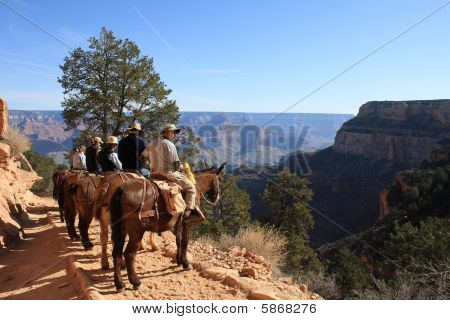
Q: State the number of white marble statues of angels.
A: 0